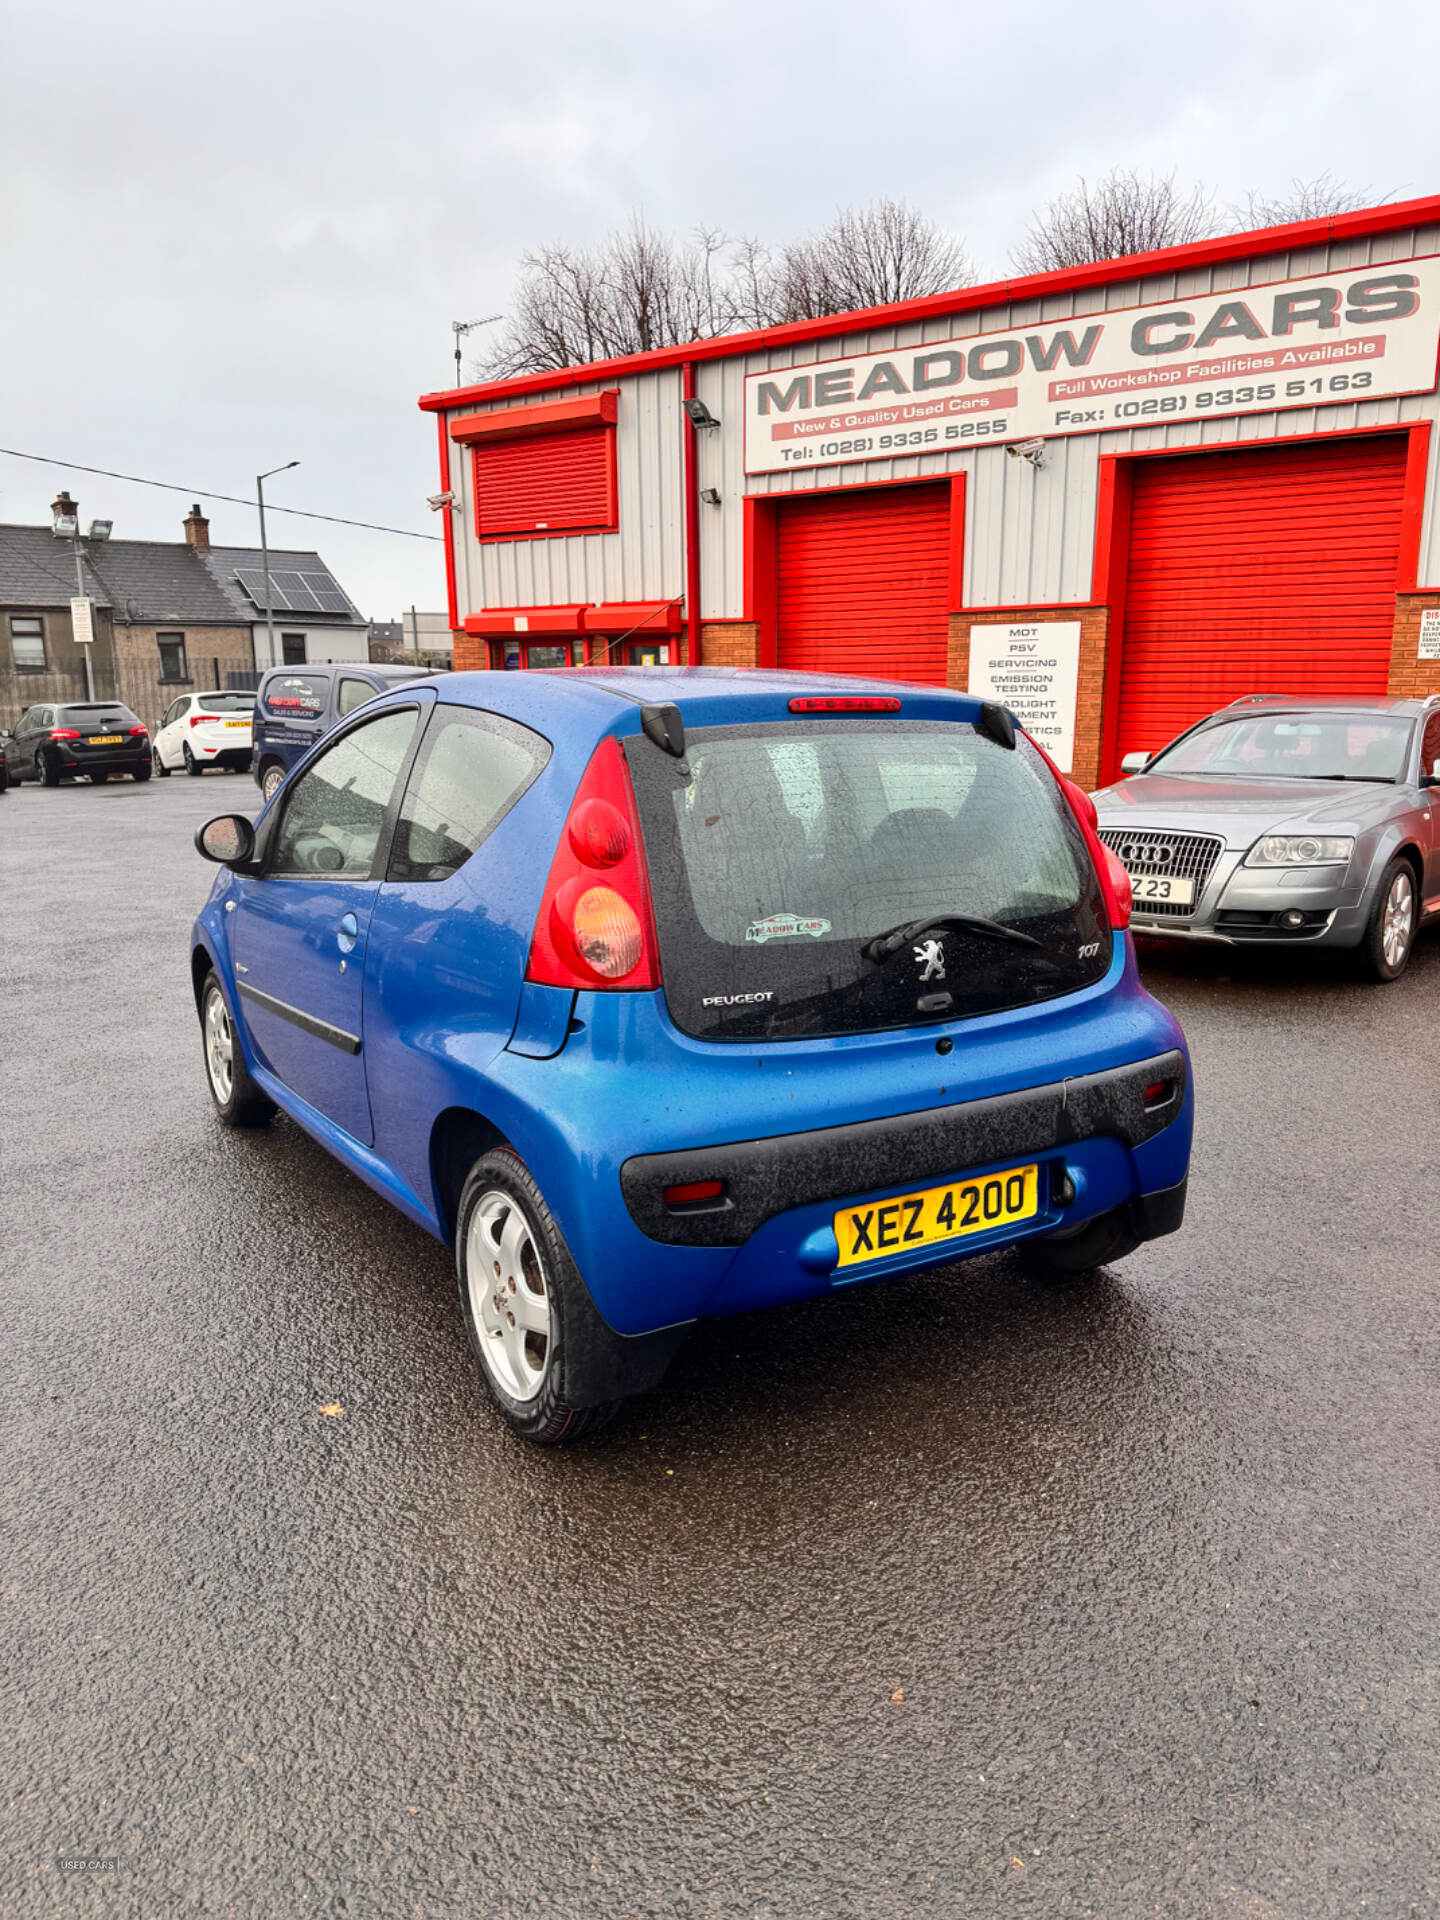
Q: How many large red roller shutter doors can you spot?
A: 2